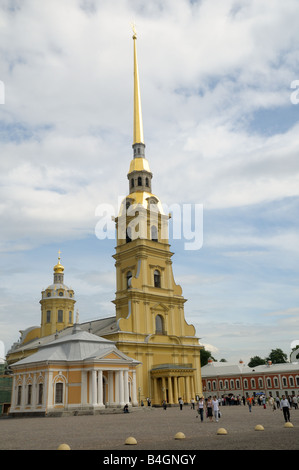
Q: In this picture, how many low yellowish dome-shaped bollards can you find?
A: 6